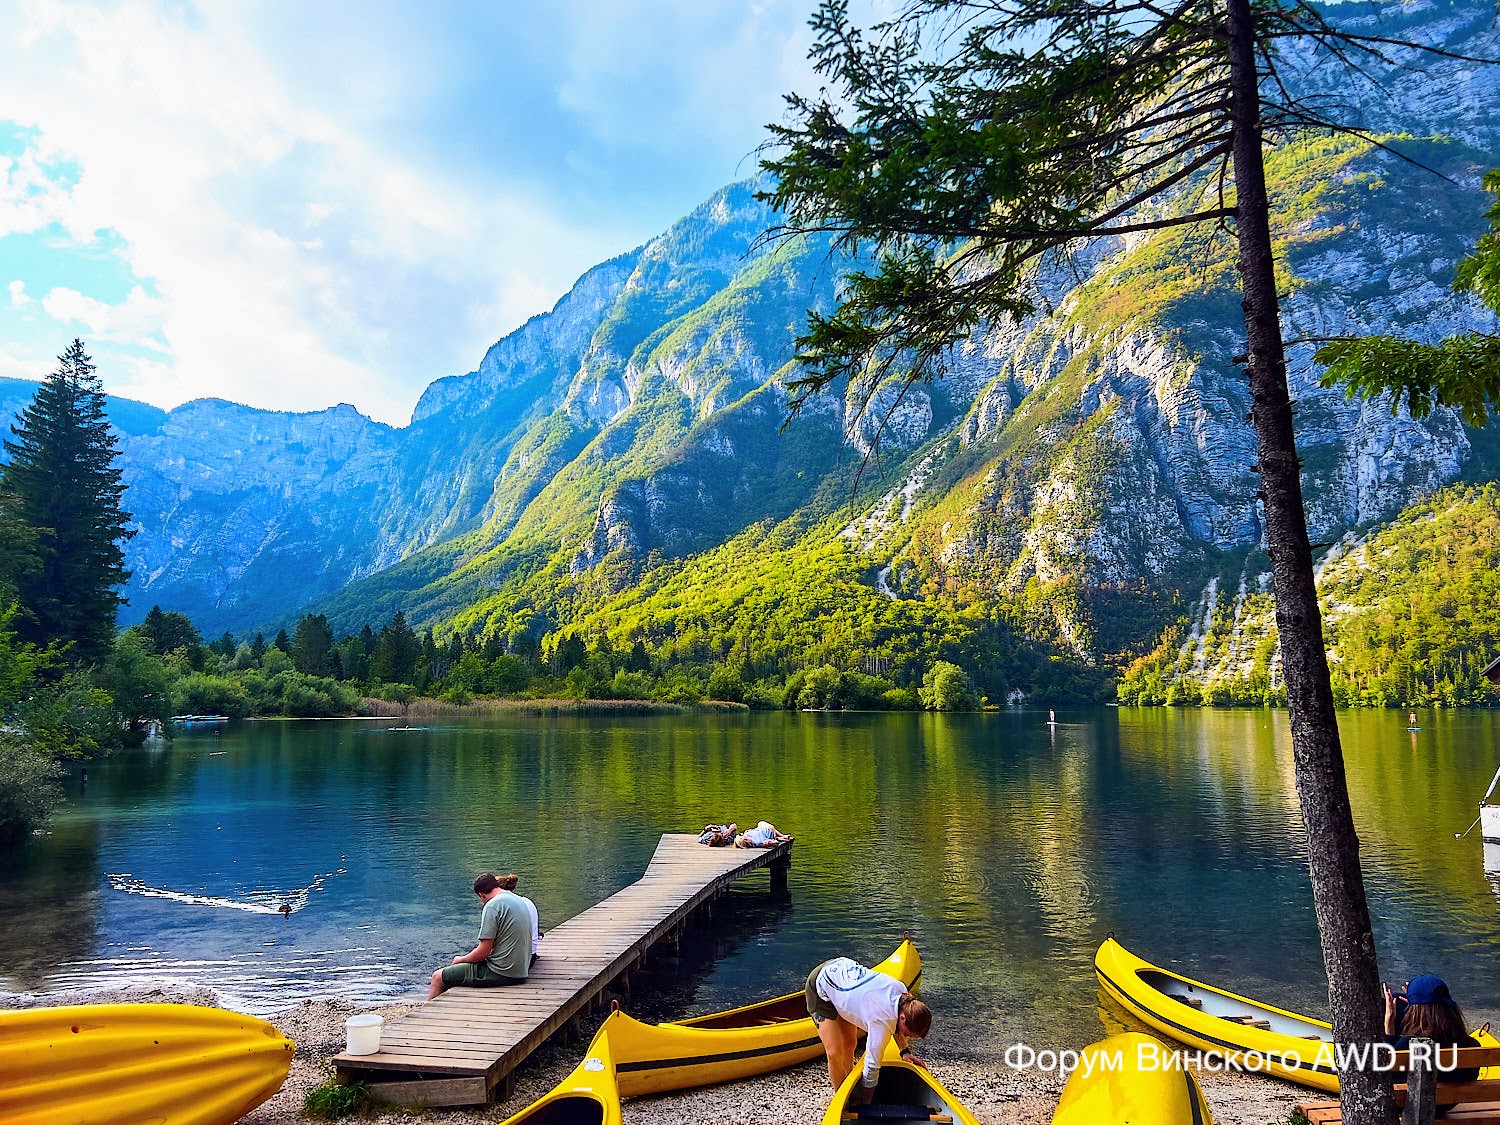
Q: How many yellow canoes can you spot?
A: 6